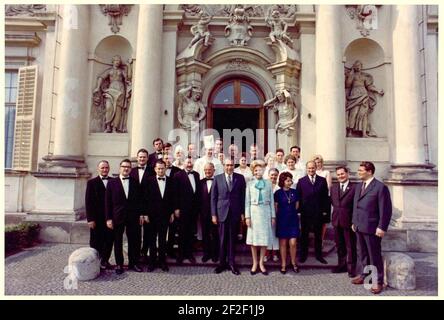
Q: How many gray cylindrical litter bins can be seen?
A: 0